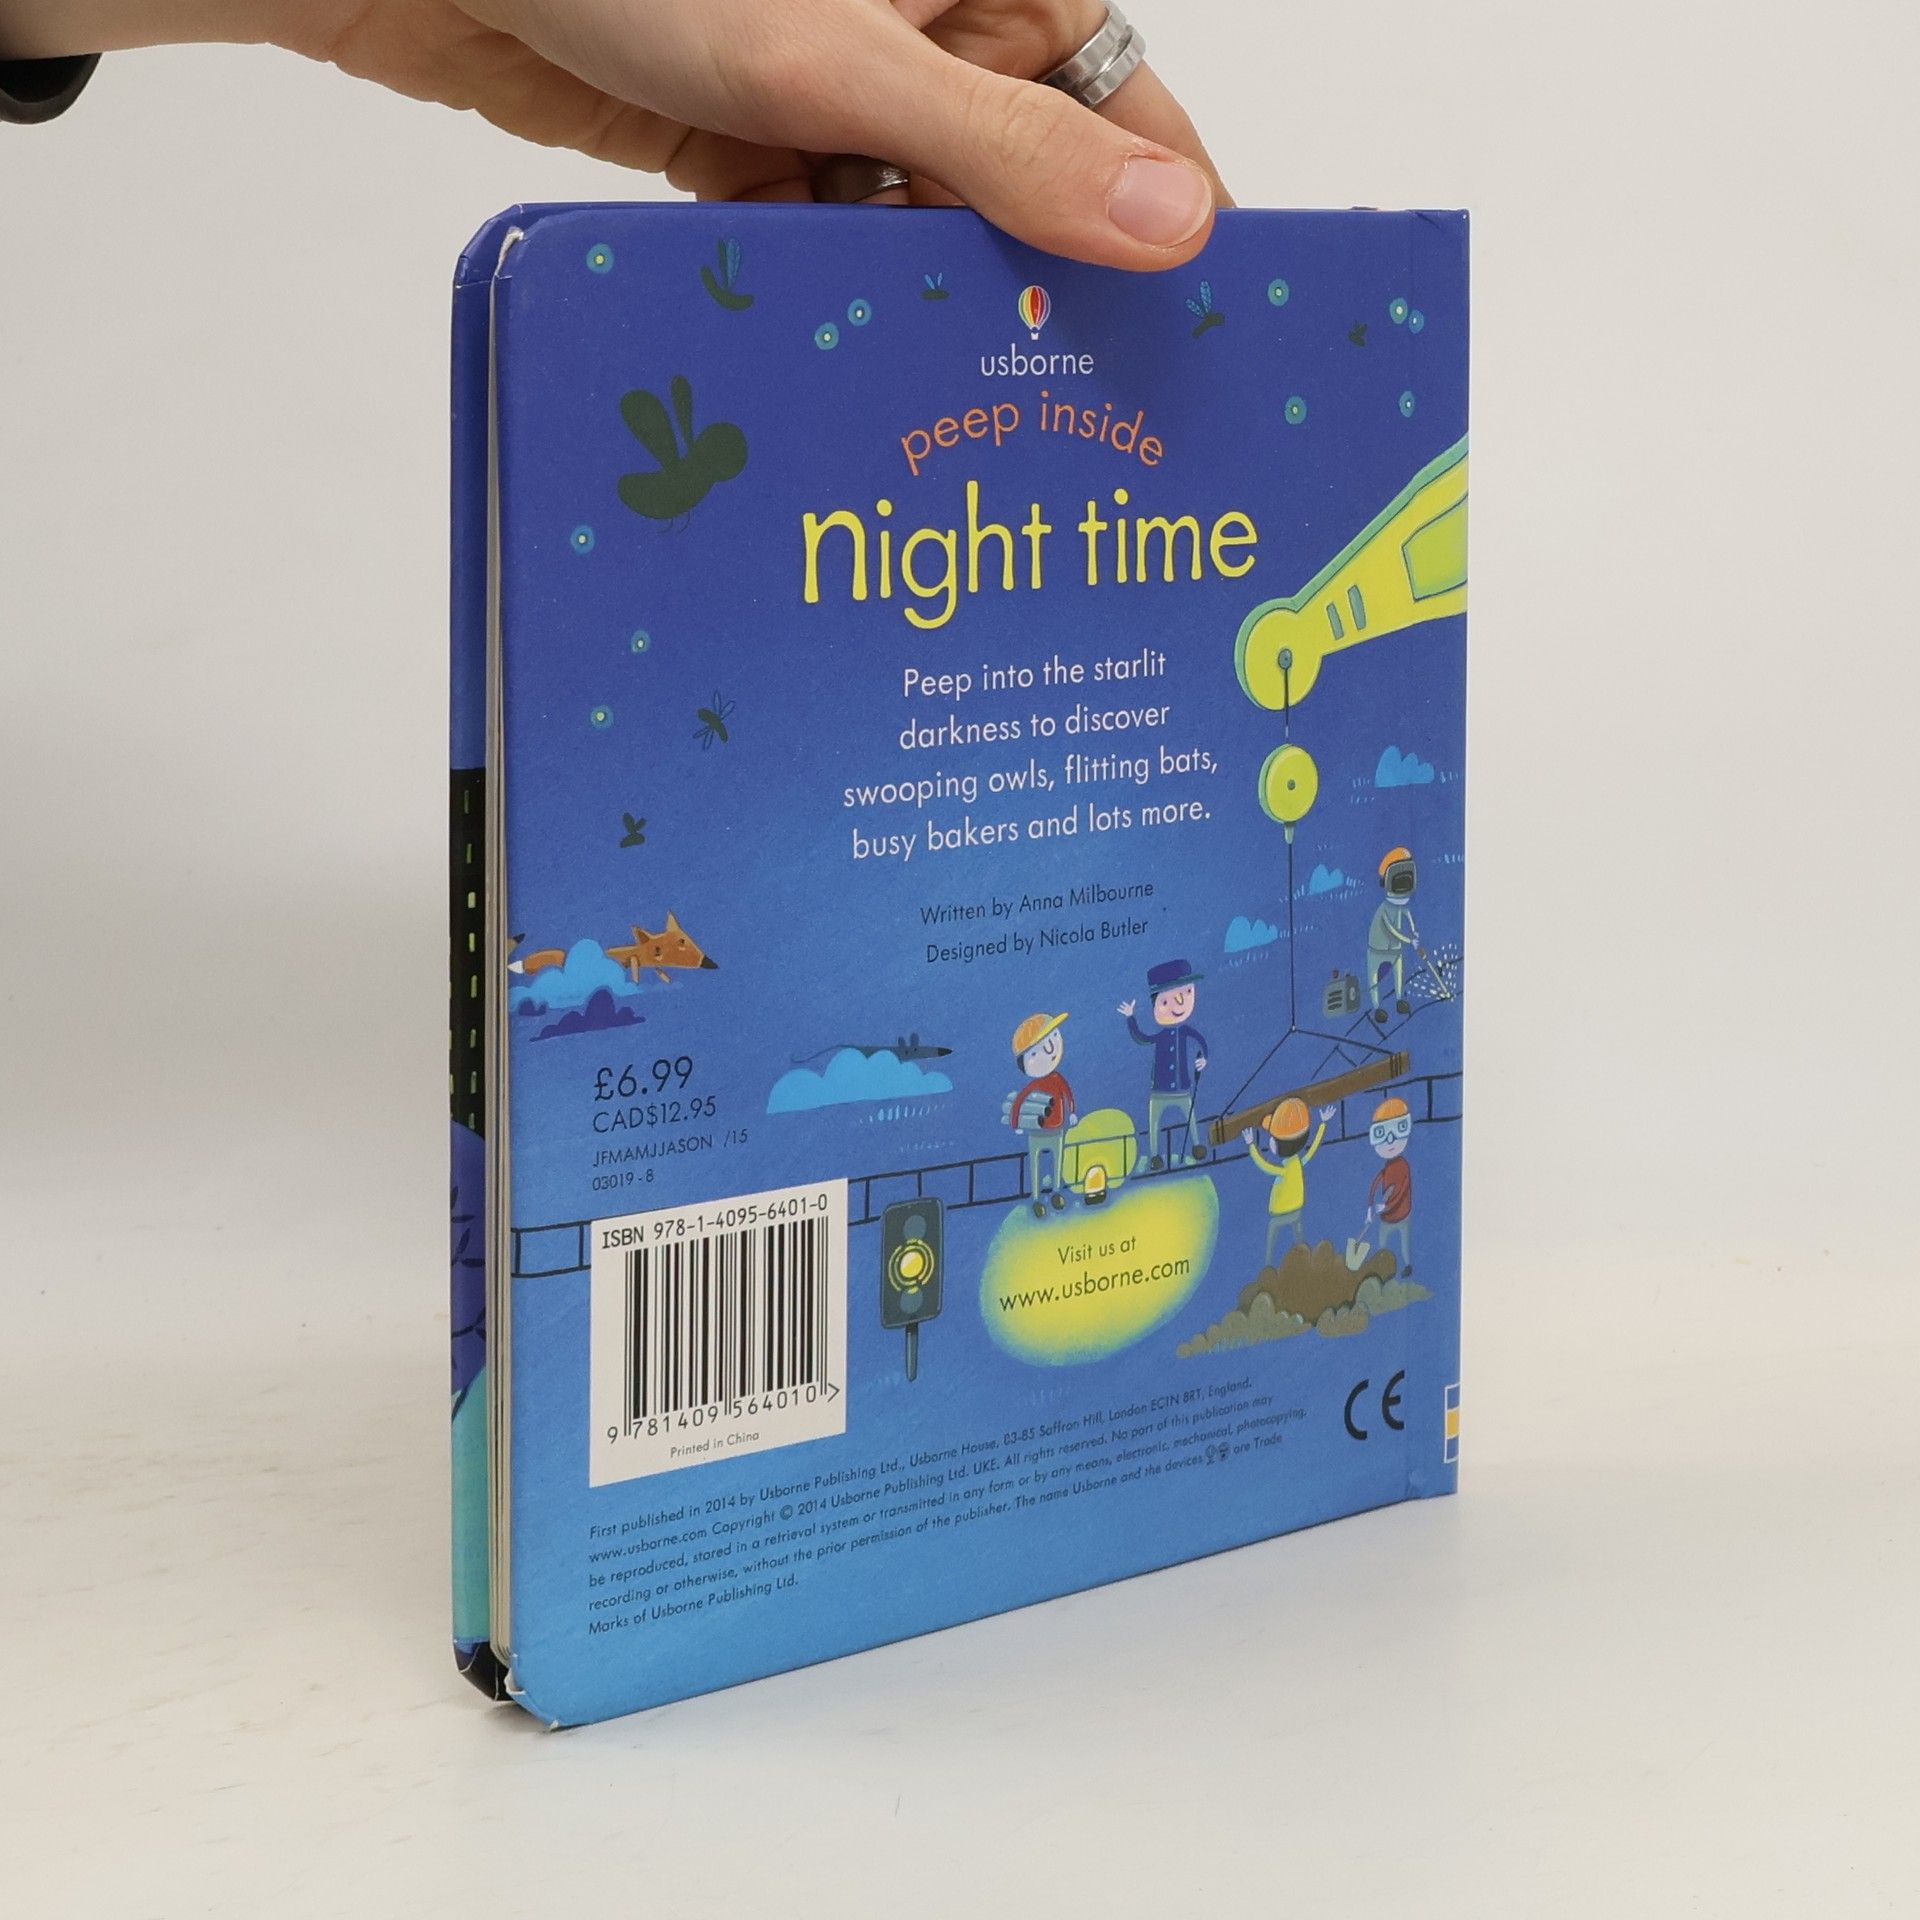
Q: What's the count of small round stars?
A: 11